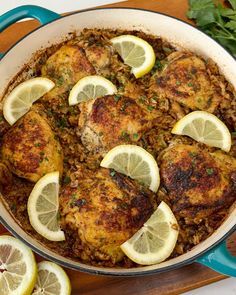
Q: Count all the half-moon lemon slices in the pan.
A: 7